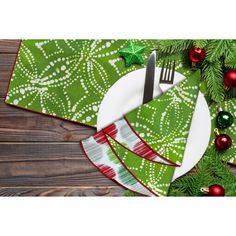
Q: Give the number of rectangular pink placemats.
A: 0